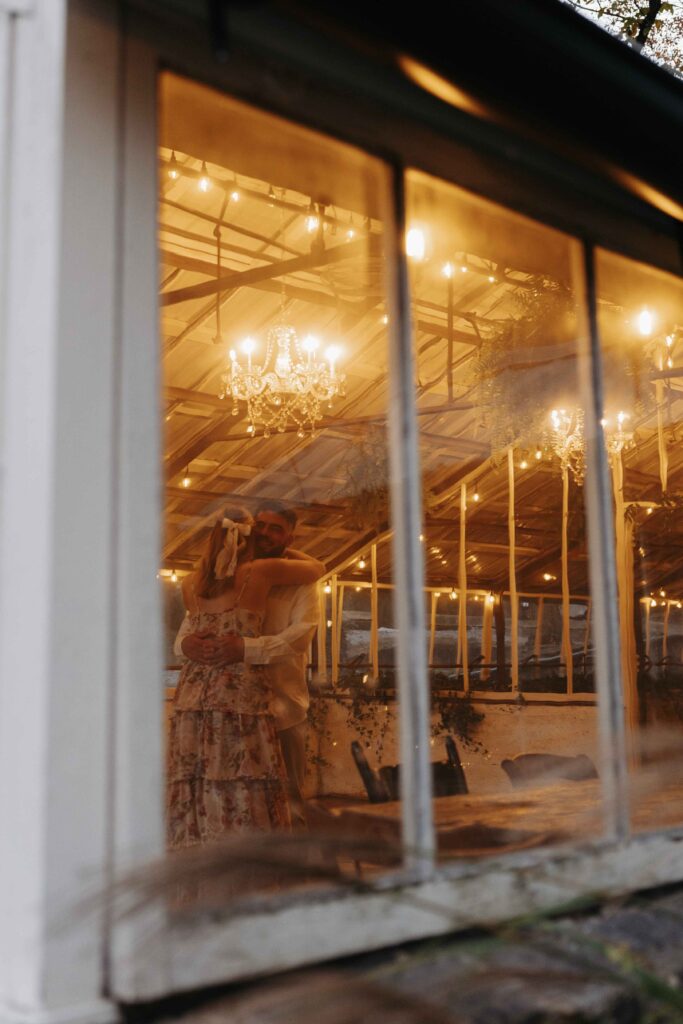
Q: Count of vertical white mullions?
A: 2